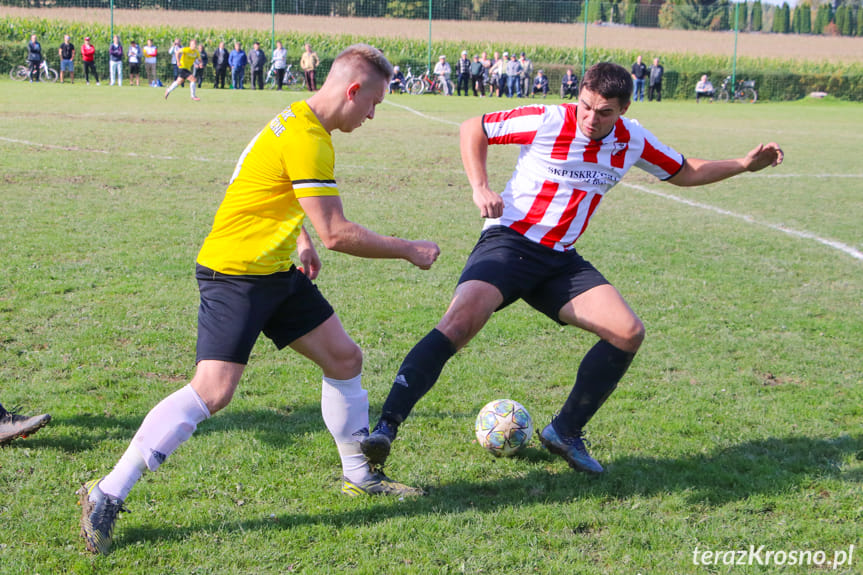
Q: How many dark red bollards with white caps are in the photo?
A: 0